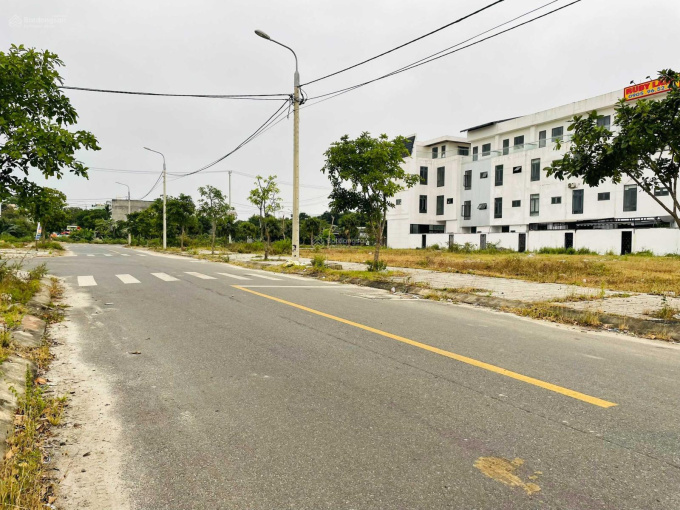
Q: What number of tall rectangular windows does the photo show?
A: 12